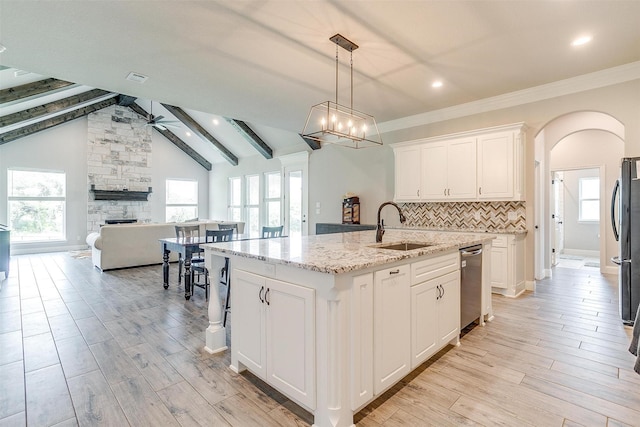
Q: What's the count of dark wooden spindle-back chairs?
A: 4